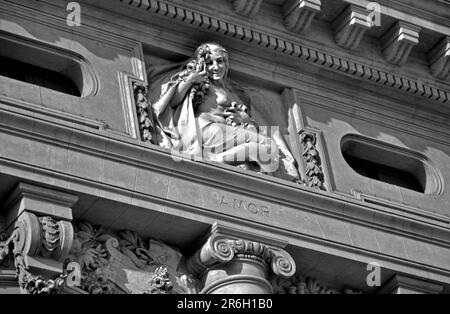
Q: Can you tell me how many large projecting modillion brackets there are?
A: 5